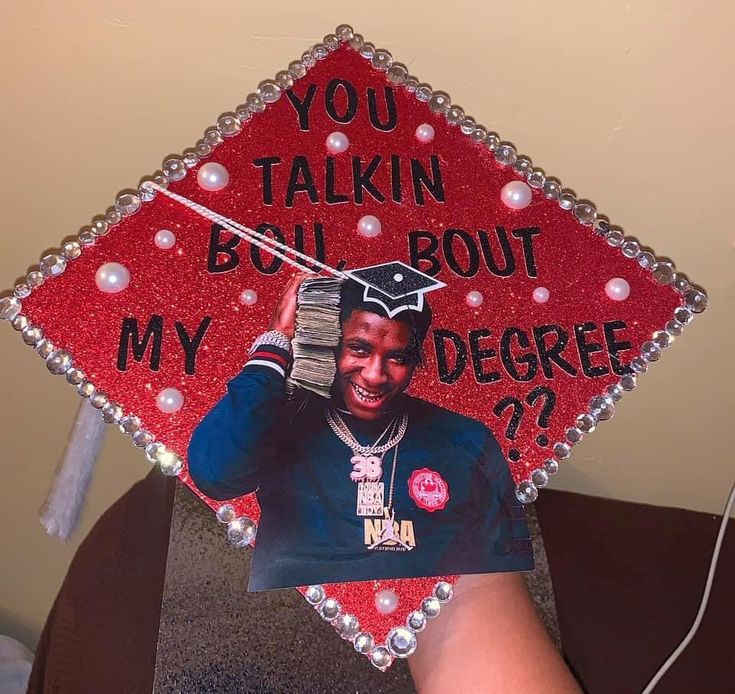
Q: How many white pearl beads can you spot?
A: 13